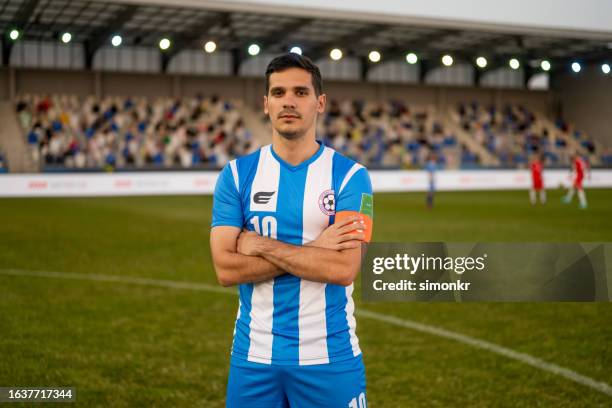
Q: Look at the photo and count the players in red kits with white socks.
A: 2